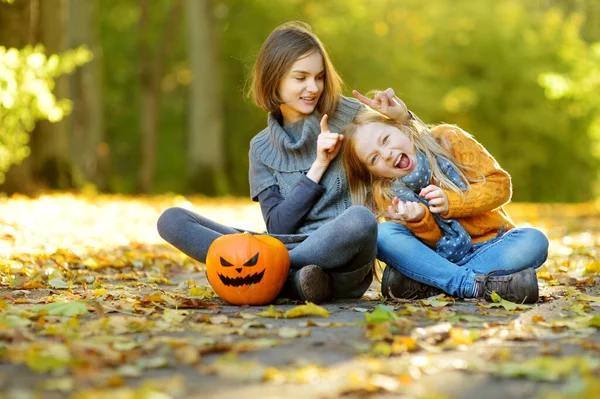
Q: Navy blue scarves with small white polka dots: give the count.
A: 1